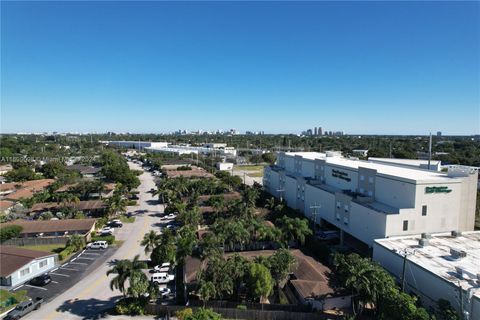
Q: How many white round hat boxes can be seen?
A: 0